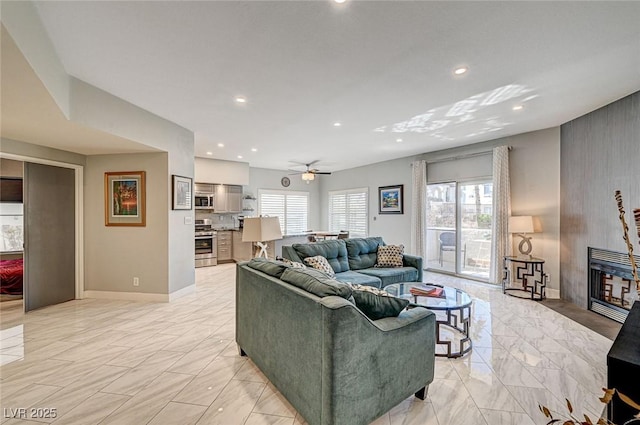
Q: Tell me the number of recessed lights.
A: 10